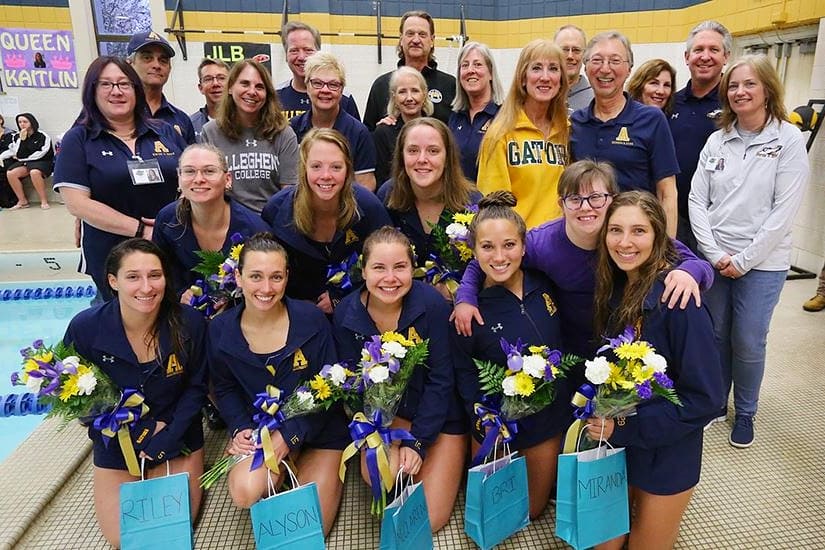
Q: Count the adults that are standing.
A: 15